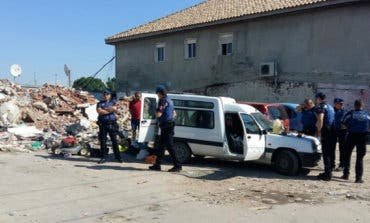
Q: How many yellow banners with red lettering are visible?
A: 0